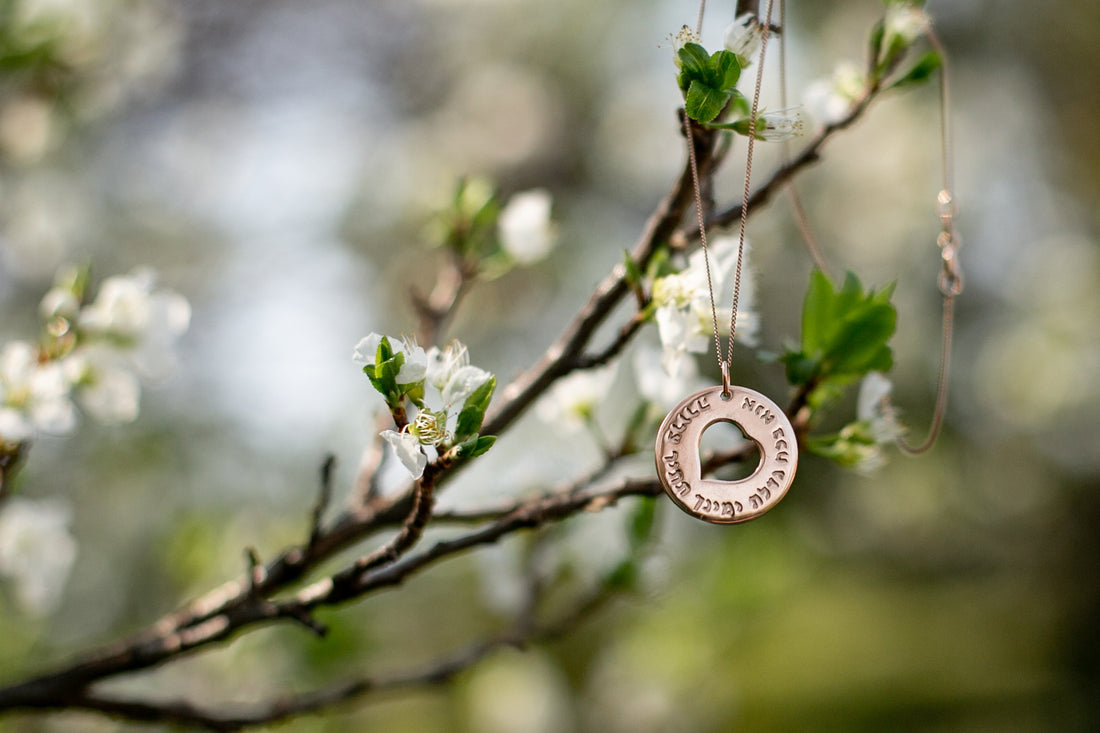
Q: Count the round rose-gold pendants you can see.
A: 1